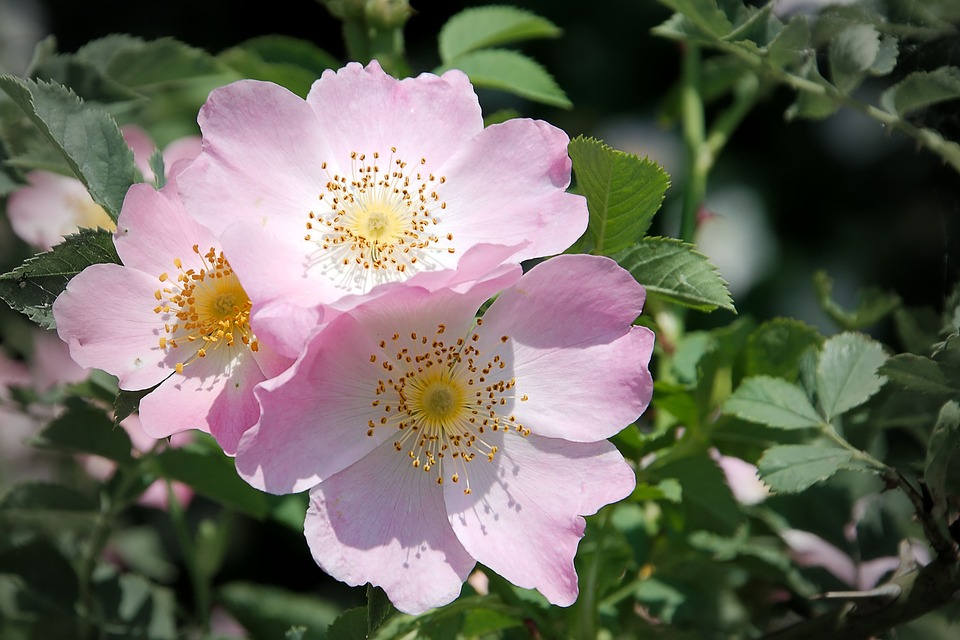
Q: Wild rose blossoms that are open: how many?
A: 3